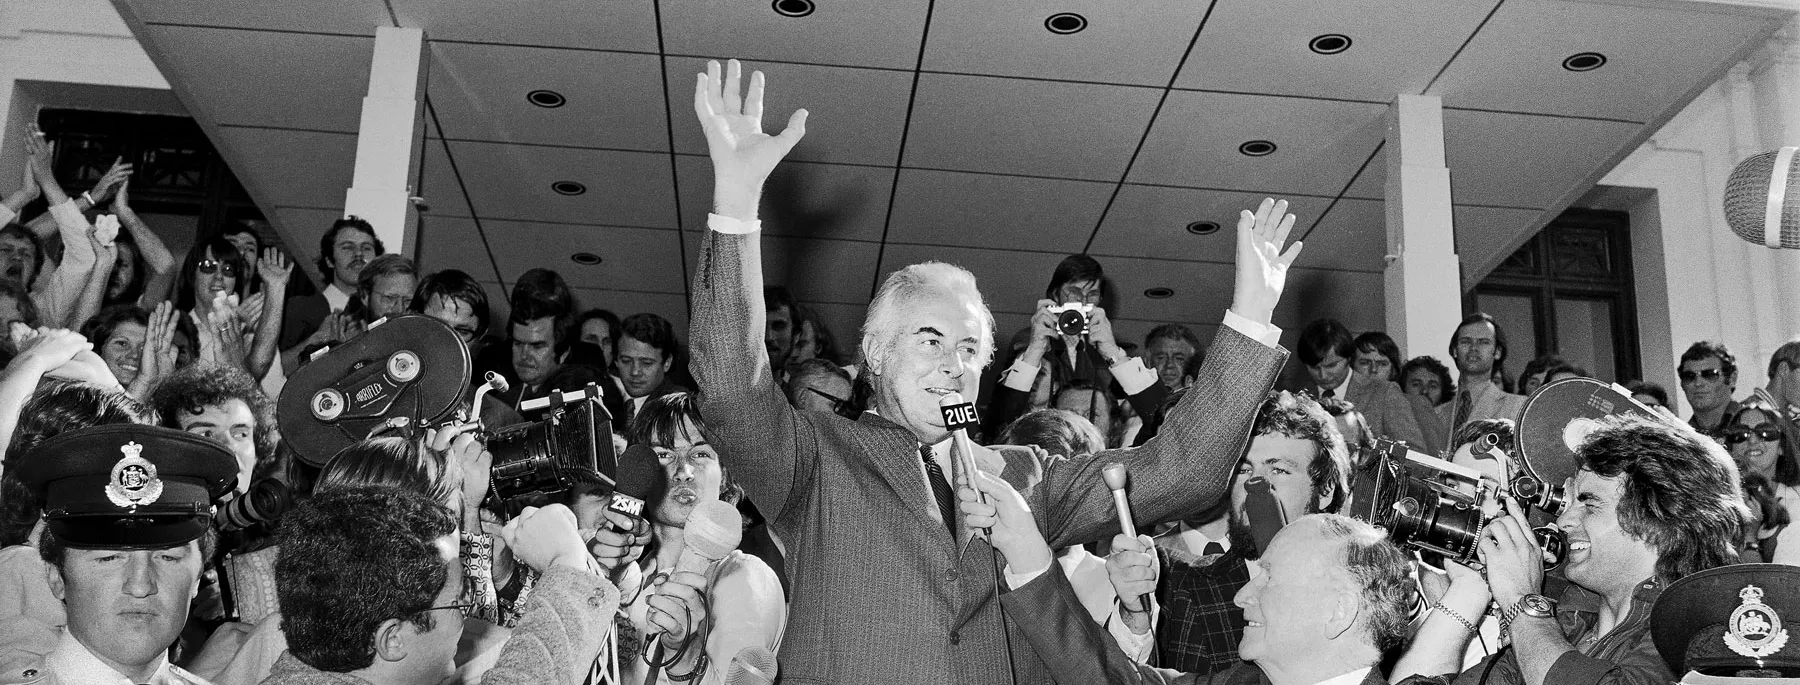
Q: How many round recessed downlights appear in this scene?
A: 10